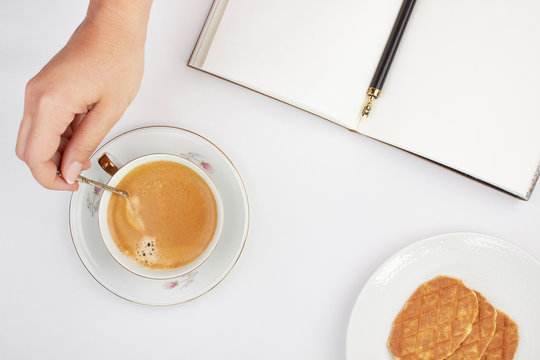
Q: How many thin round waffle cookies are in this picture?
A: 3